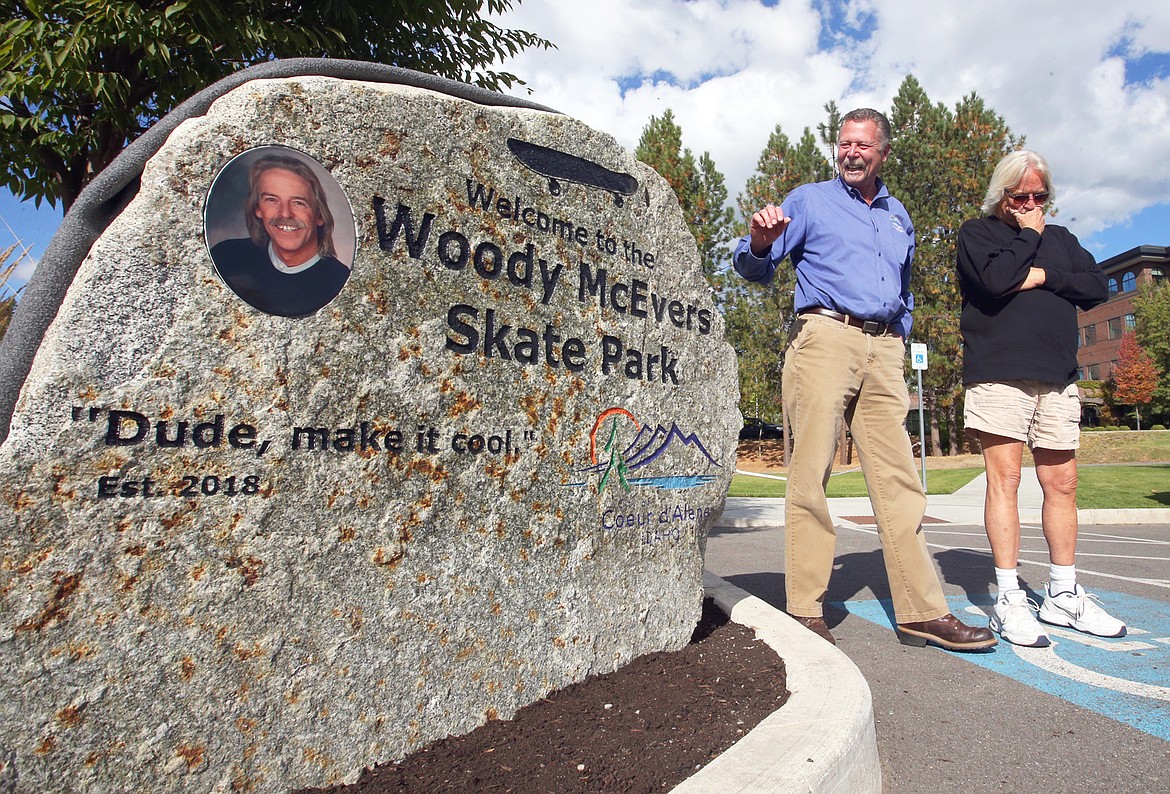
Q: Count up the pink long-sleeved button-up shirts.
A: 0